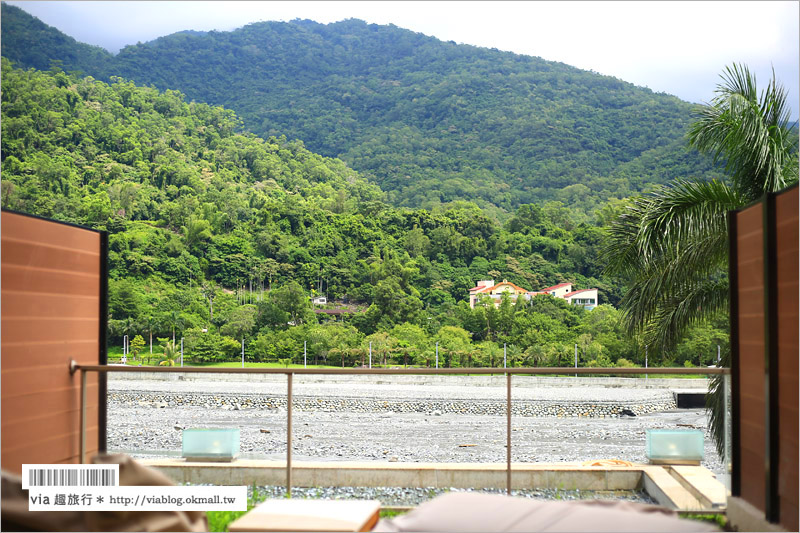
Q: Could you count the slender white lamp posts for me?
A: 10